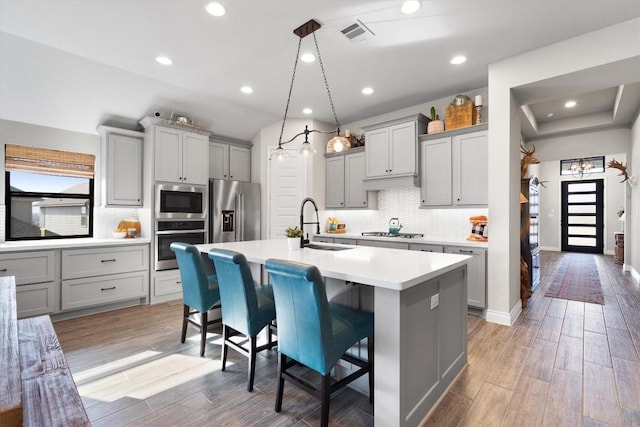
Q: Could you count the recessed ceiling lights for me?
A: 9